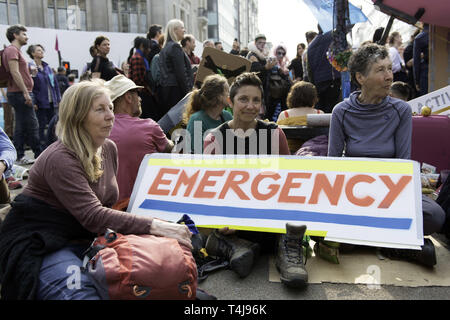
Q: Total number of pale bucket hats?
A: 1